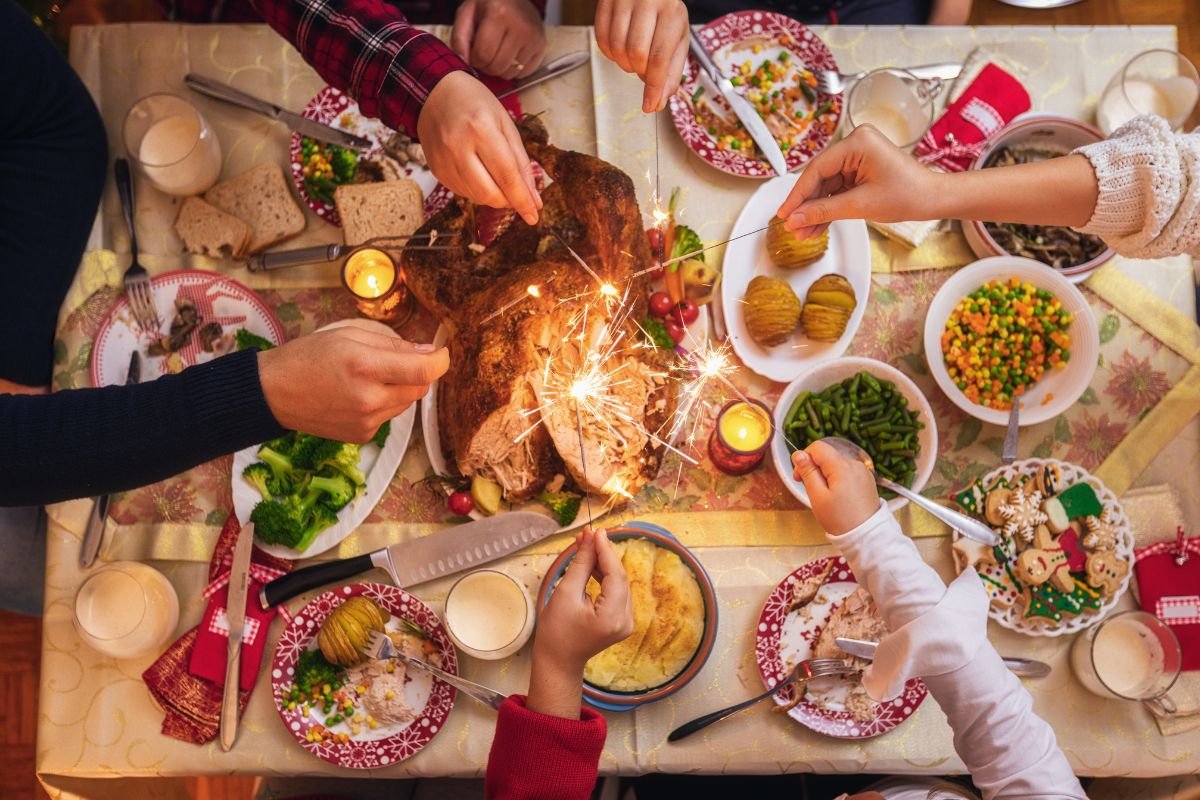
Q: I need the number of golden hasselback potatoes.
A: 4